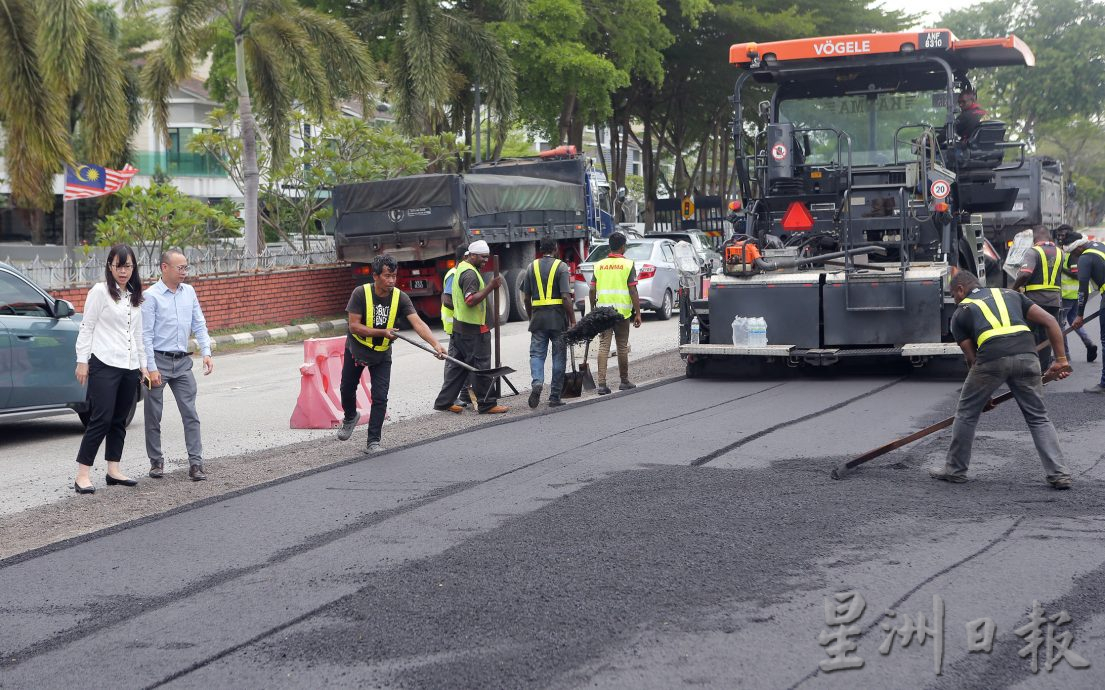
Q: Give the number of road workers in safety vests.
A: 9